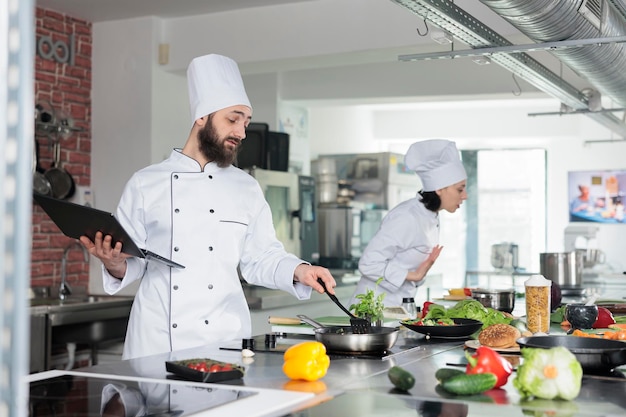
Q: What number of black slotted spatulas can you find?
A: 1